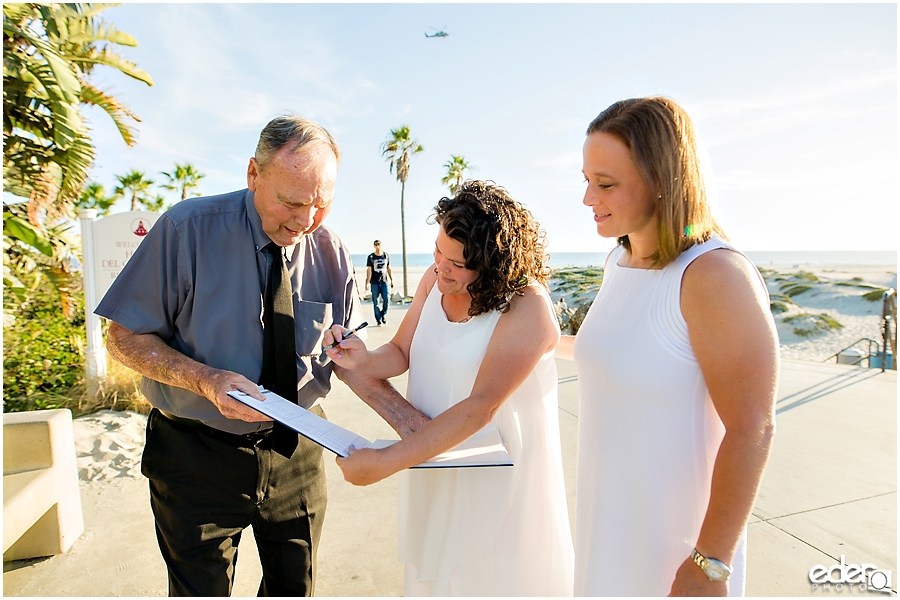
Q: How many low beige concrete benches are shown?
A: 1